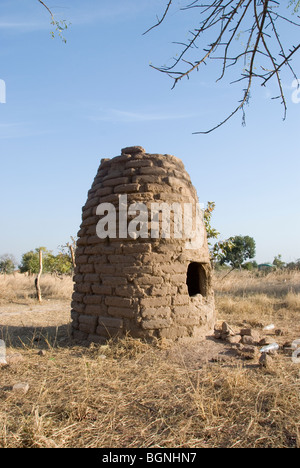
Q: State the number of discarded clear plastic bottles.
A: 2